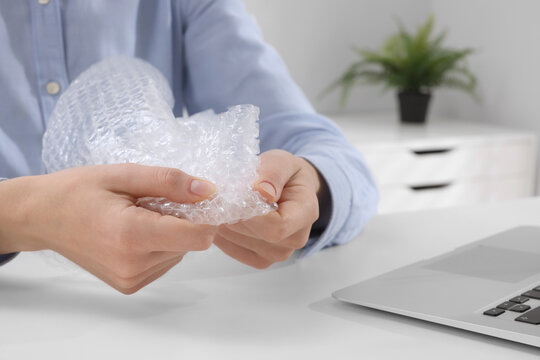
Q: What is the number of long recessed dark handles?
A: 2